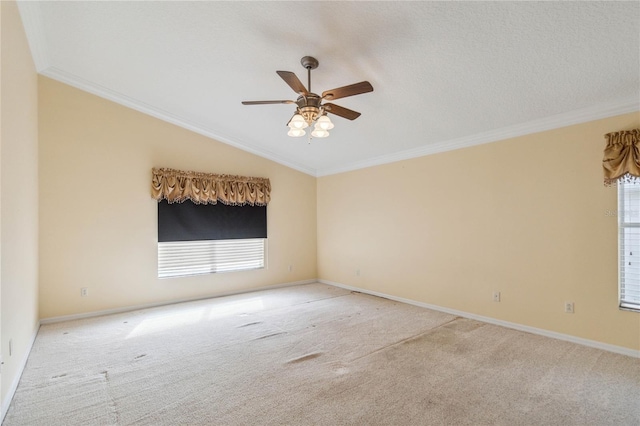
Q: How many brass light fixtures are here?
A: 1